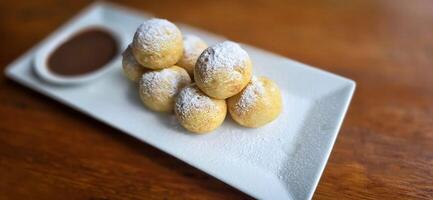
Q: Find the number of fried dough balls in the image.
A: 7